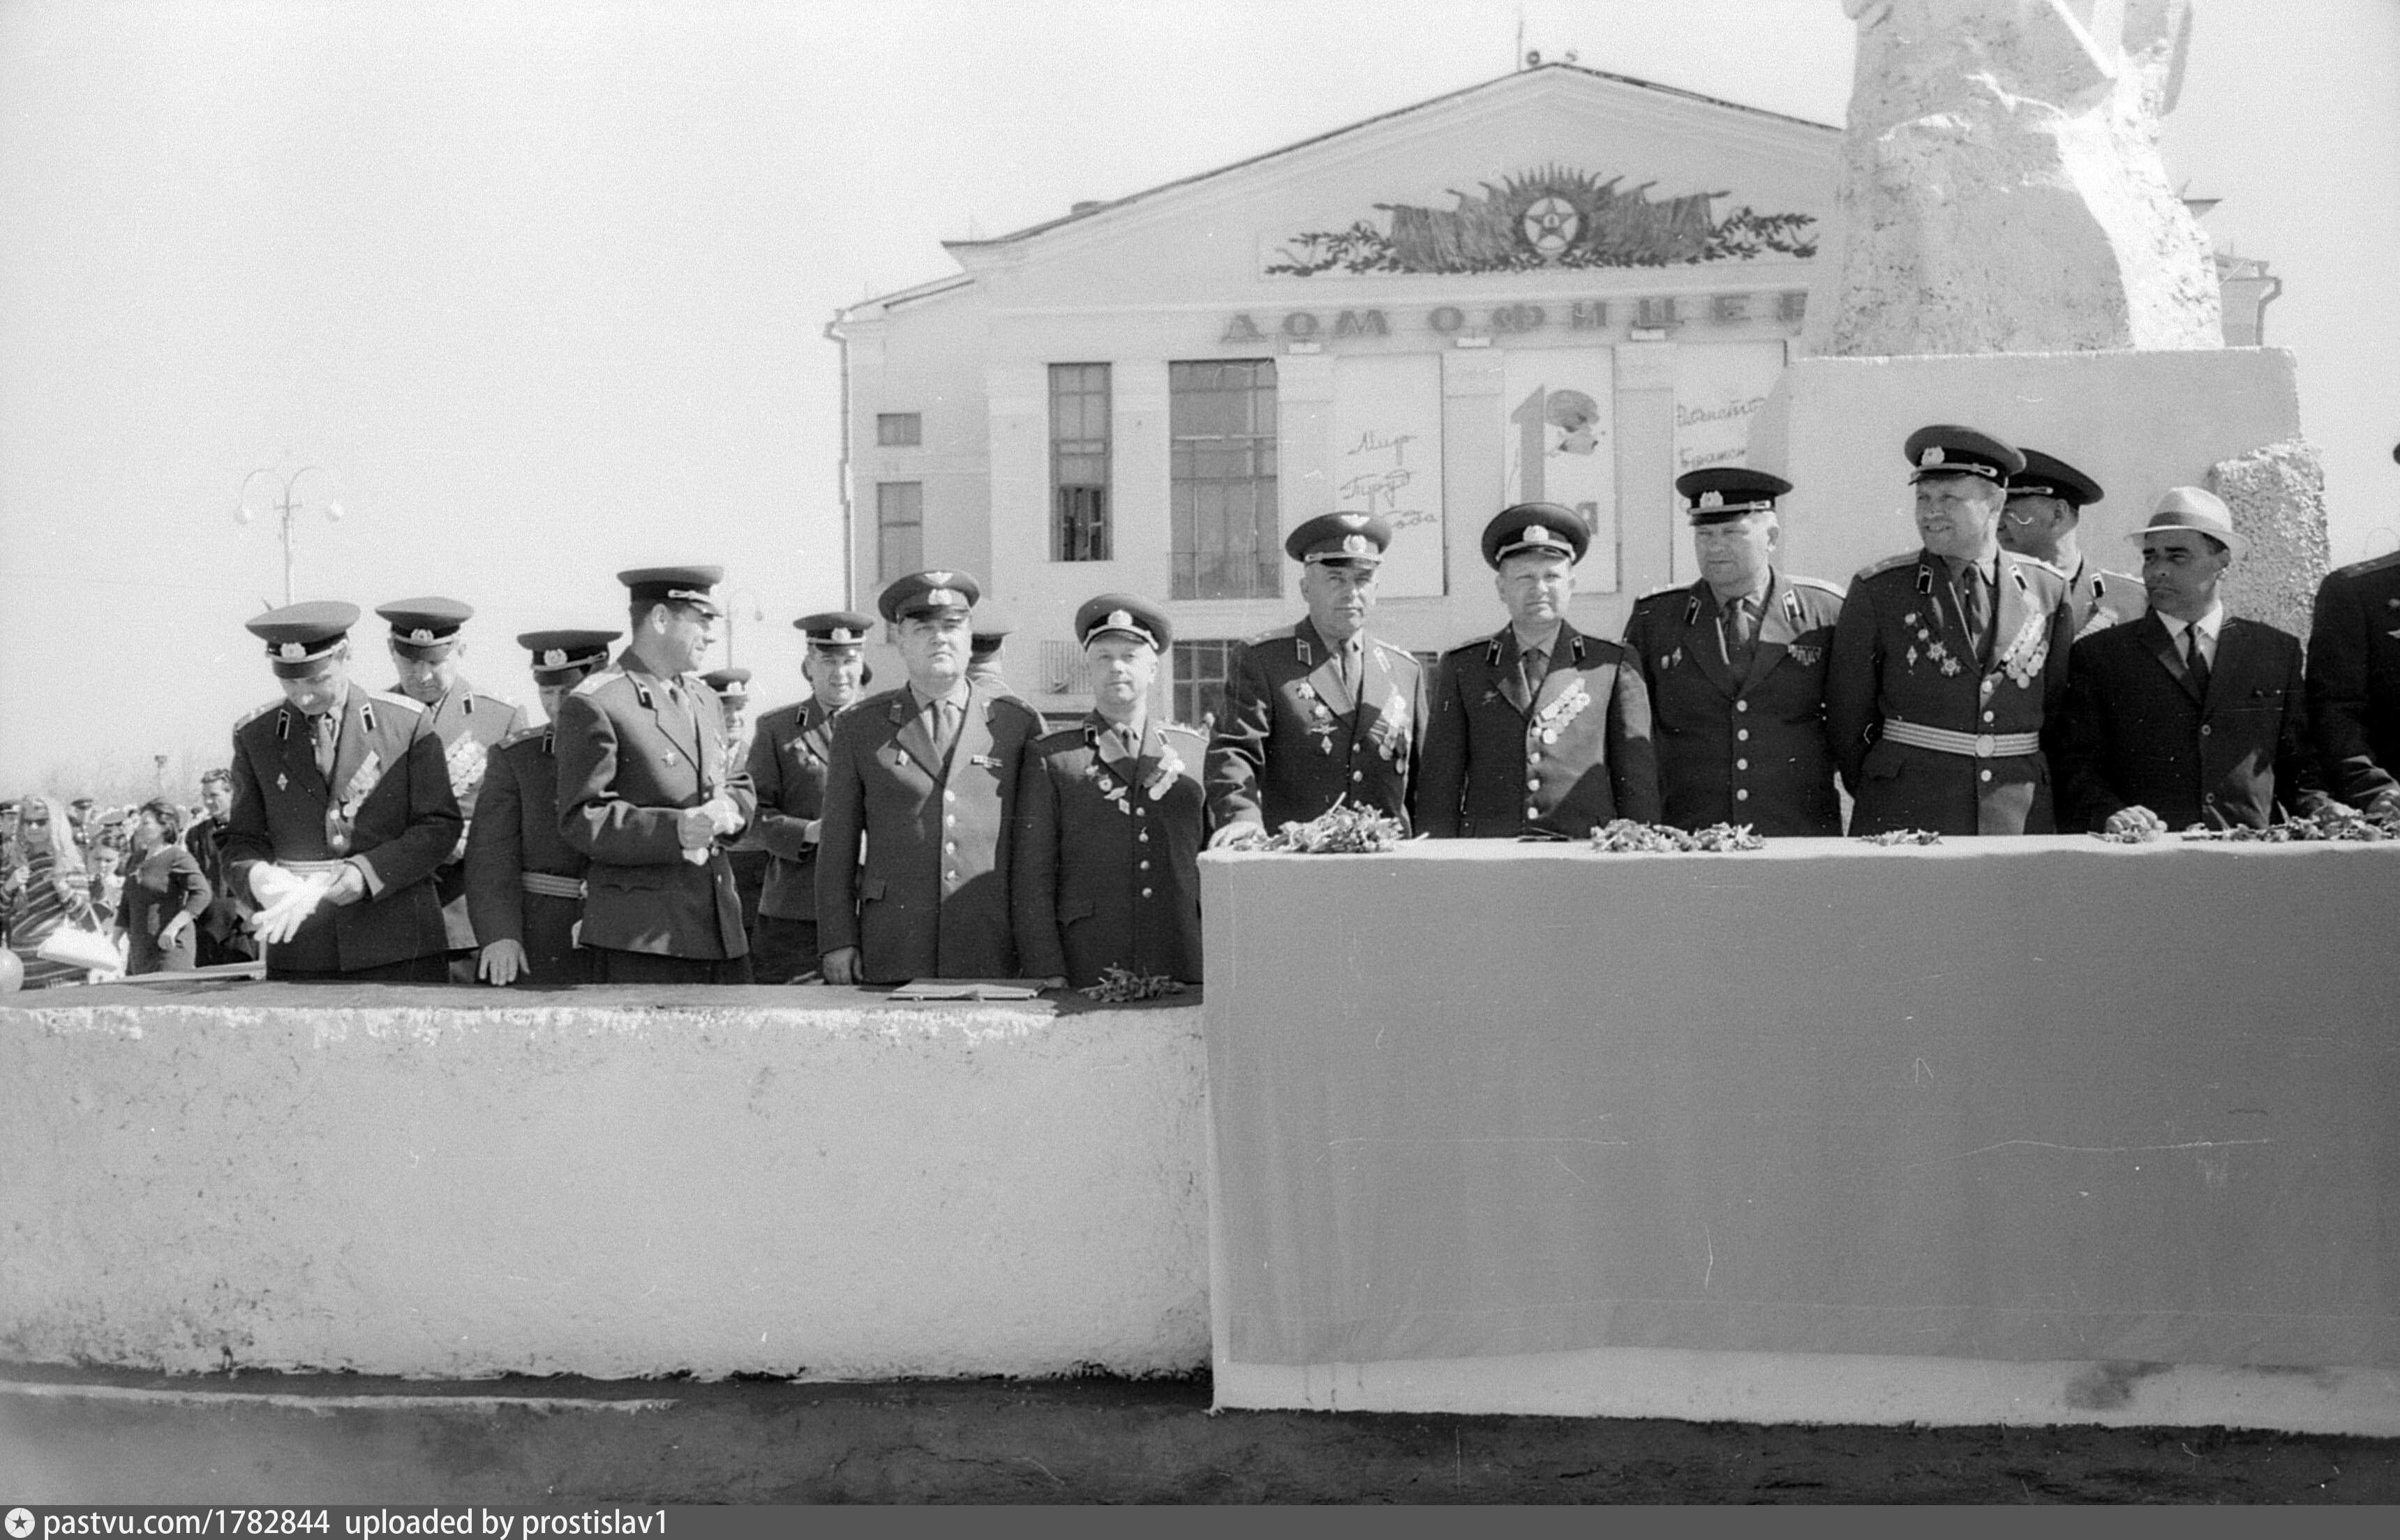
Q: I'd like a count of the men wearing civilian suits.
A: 1